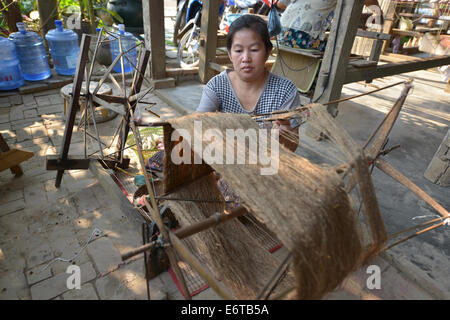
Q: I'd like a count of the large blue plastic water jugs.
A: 4